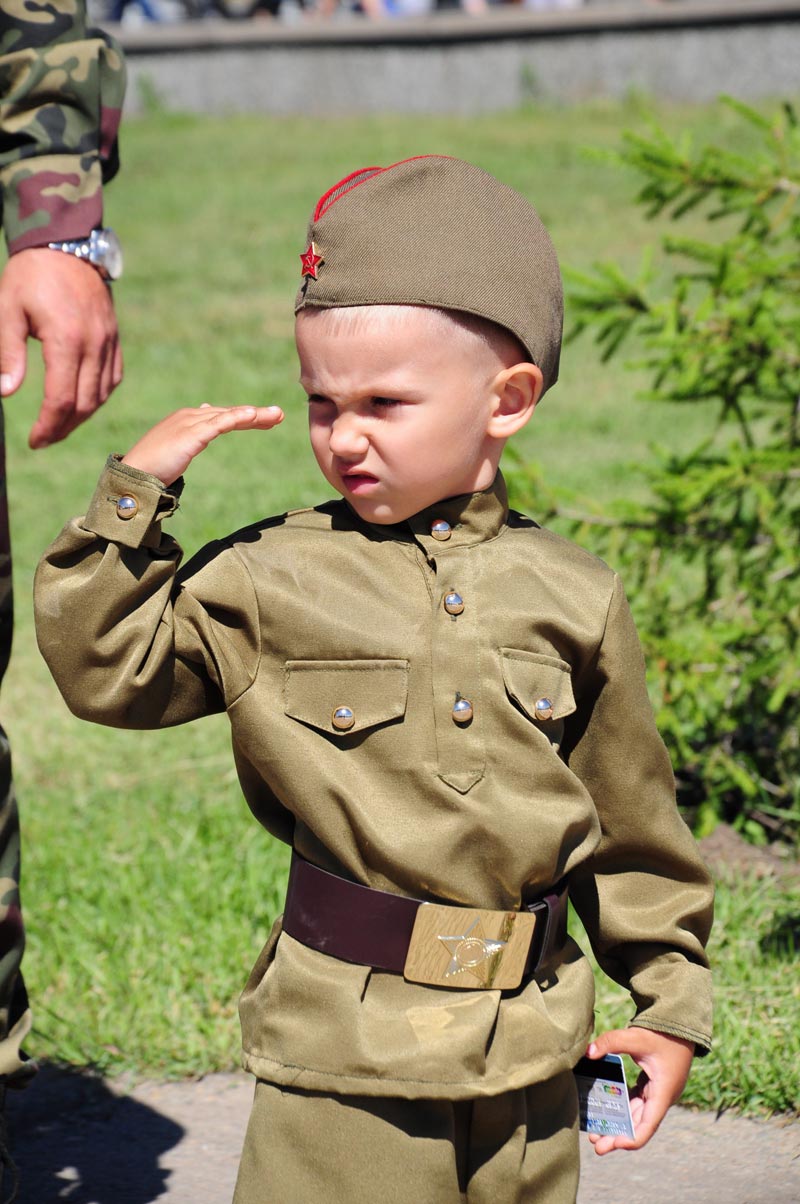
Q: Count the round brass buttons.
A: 6